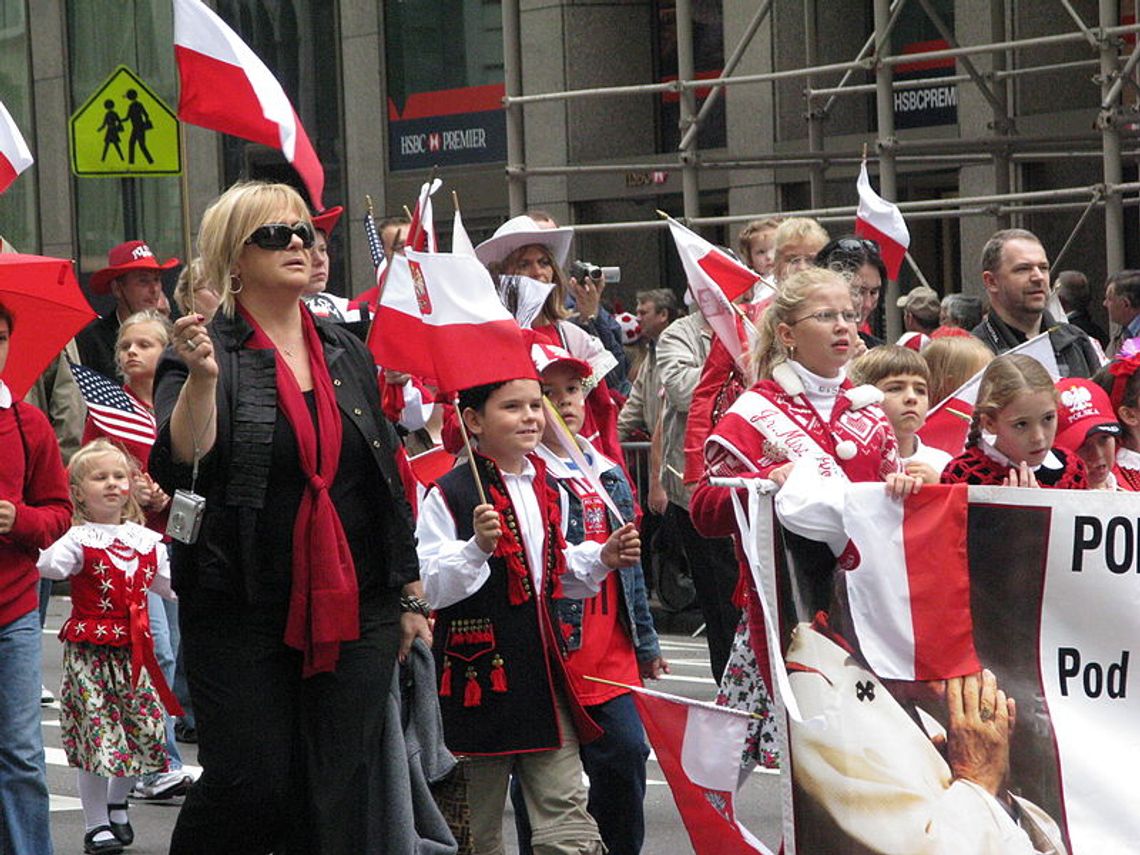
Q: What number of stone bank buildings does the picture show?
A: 1